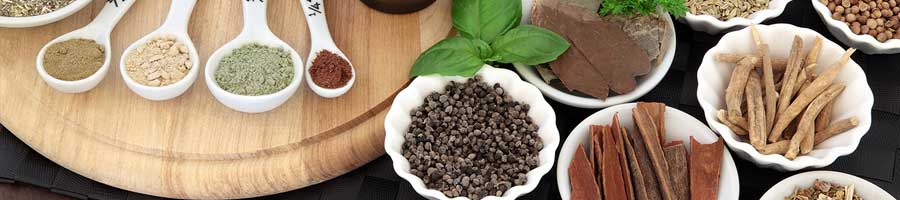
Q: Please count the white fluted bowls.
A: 4